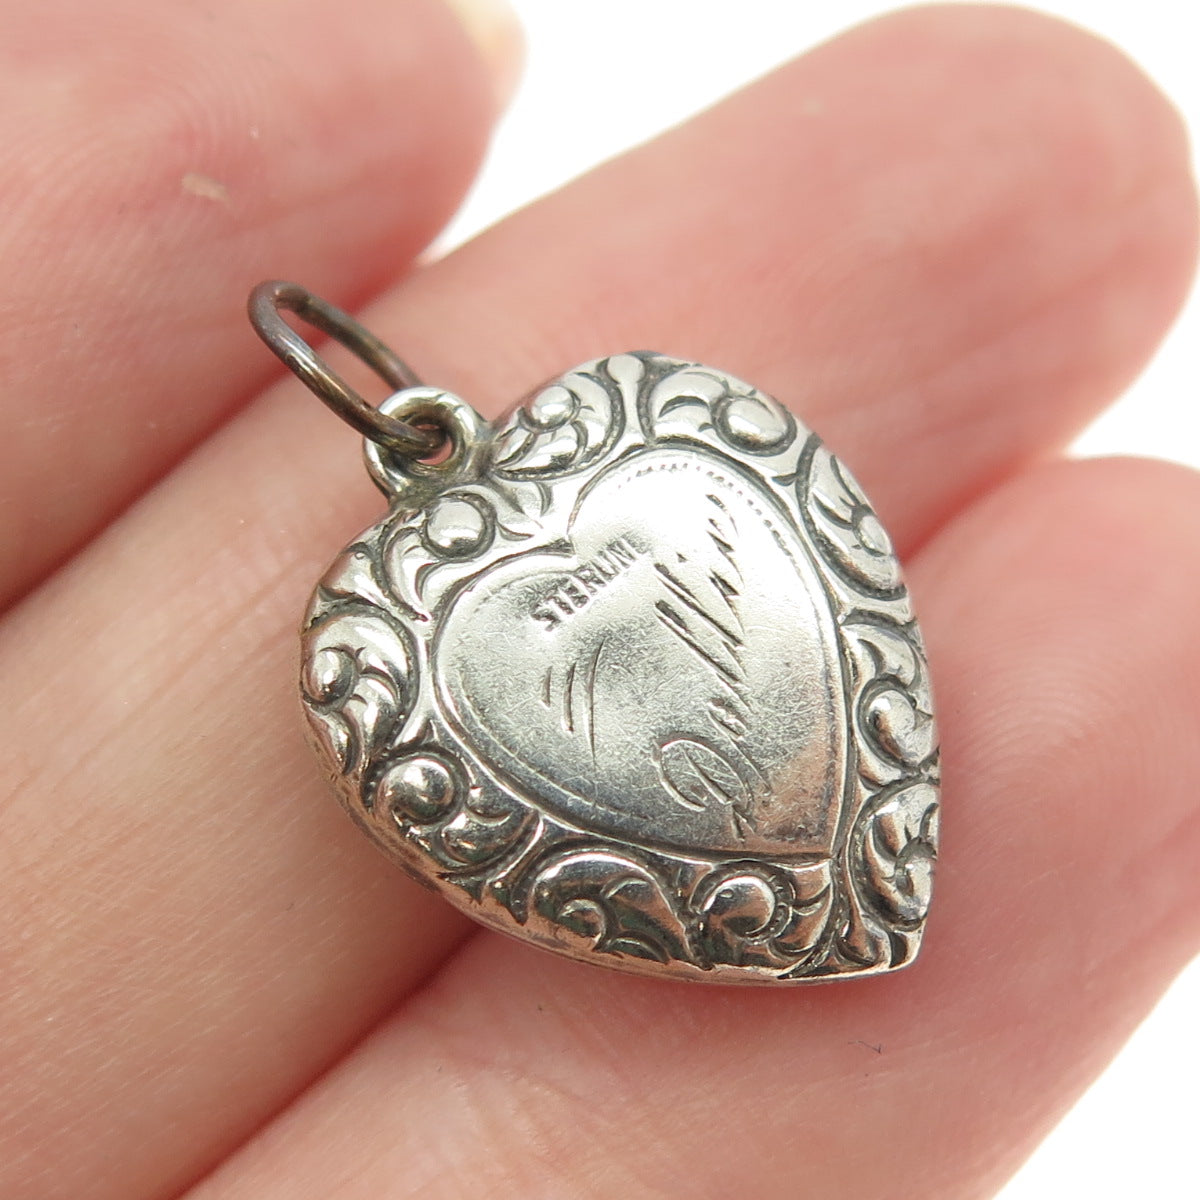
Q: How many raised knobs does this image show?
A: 10